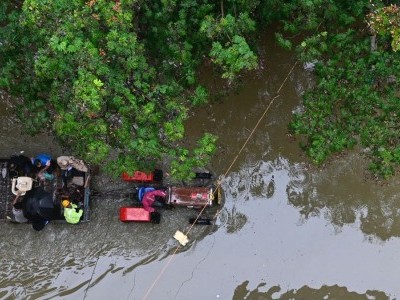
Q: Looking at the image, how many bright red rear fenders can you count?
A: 2